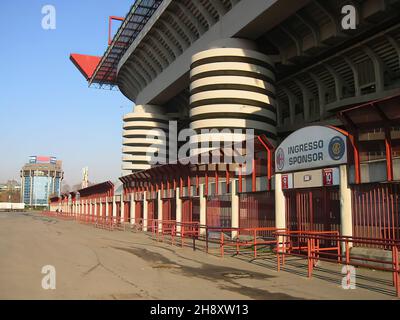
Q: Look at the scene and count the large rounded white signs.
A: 1